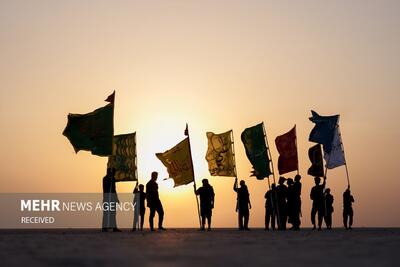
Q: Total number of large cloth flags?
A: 8